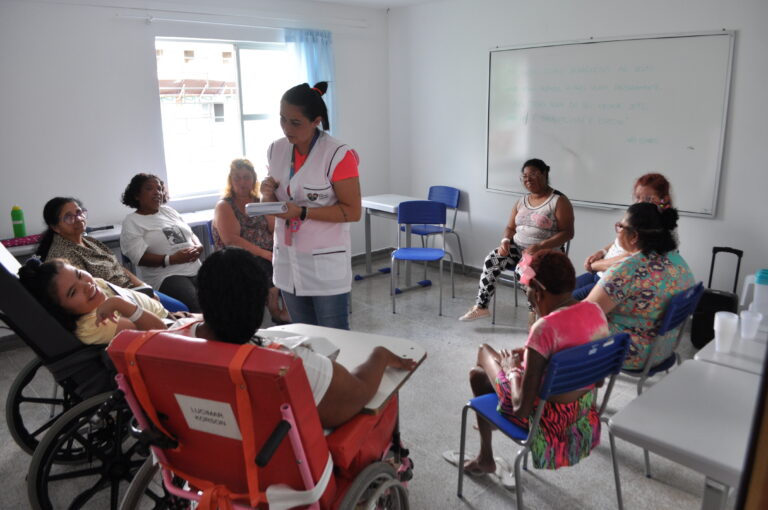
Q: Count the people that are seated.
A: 9